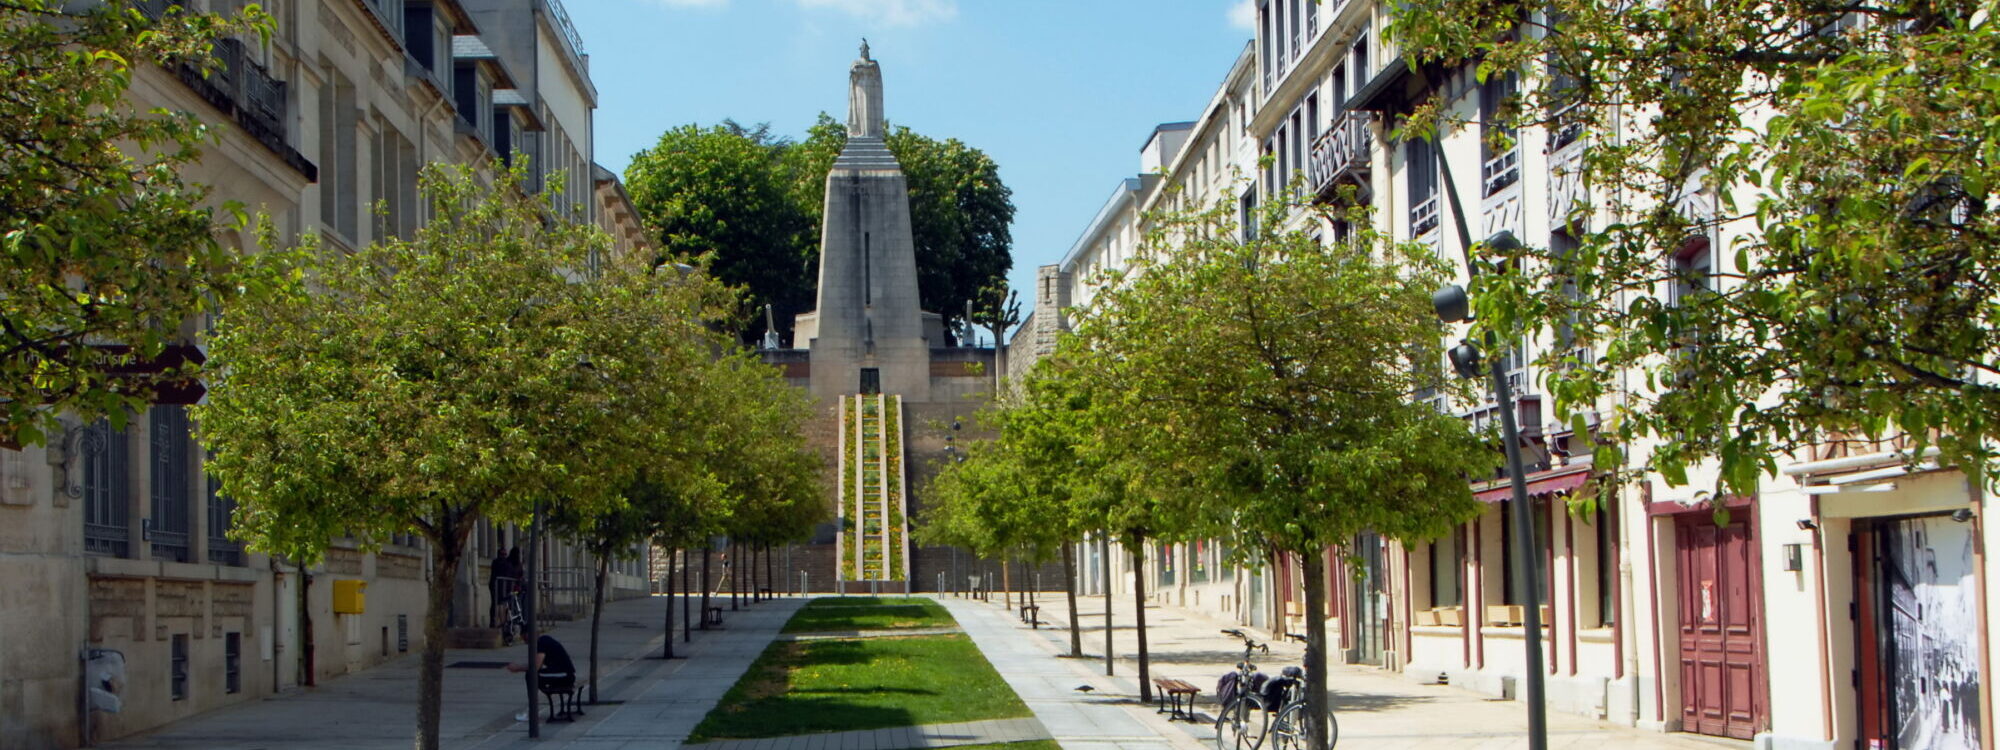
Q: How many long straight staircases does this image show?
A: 1